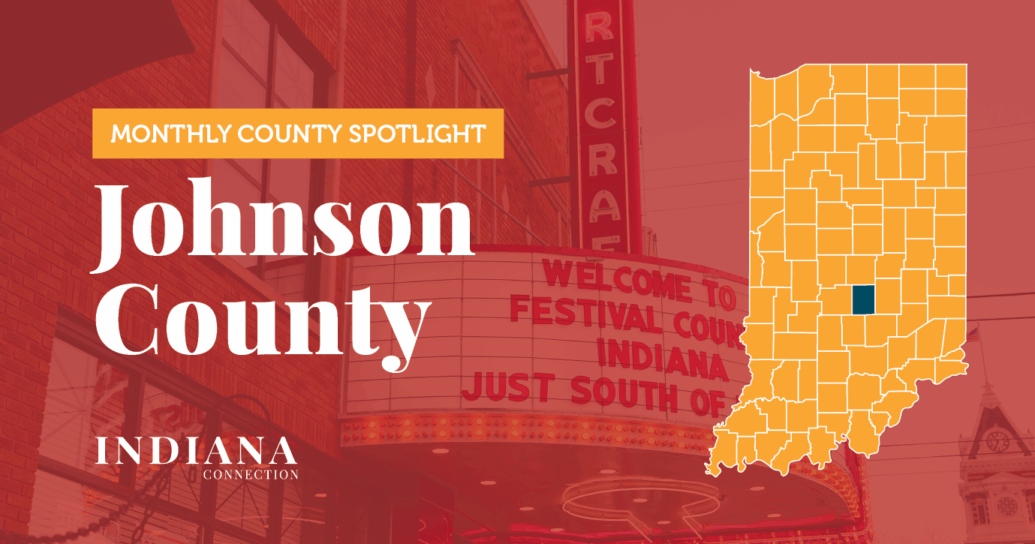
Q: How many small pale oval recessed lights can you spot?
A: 9